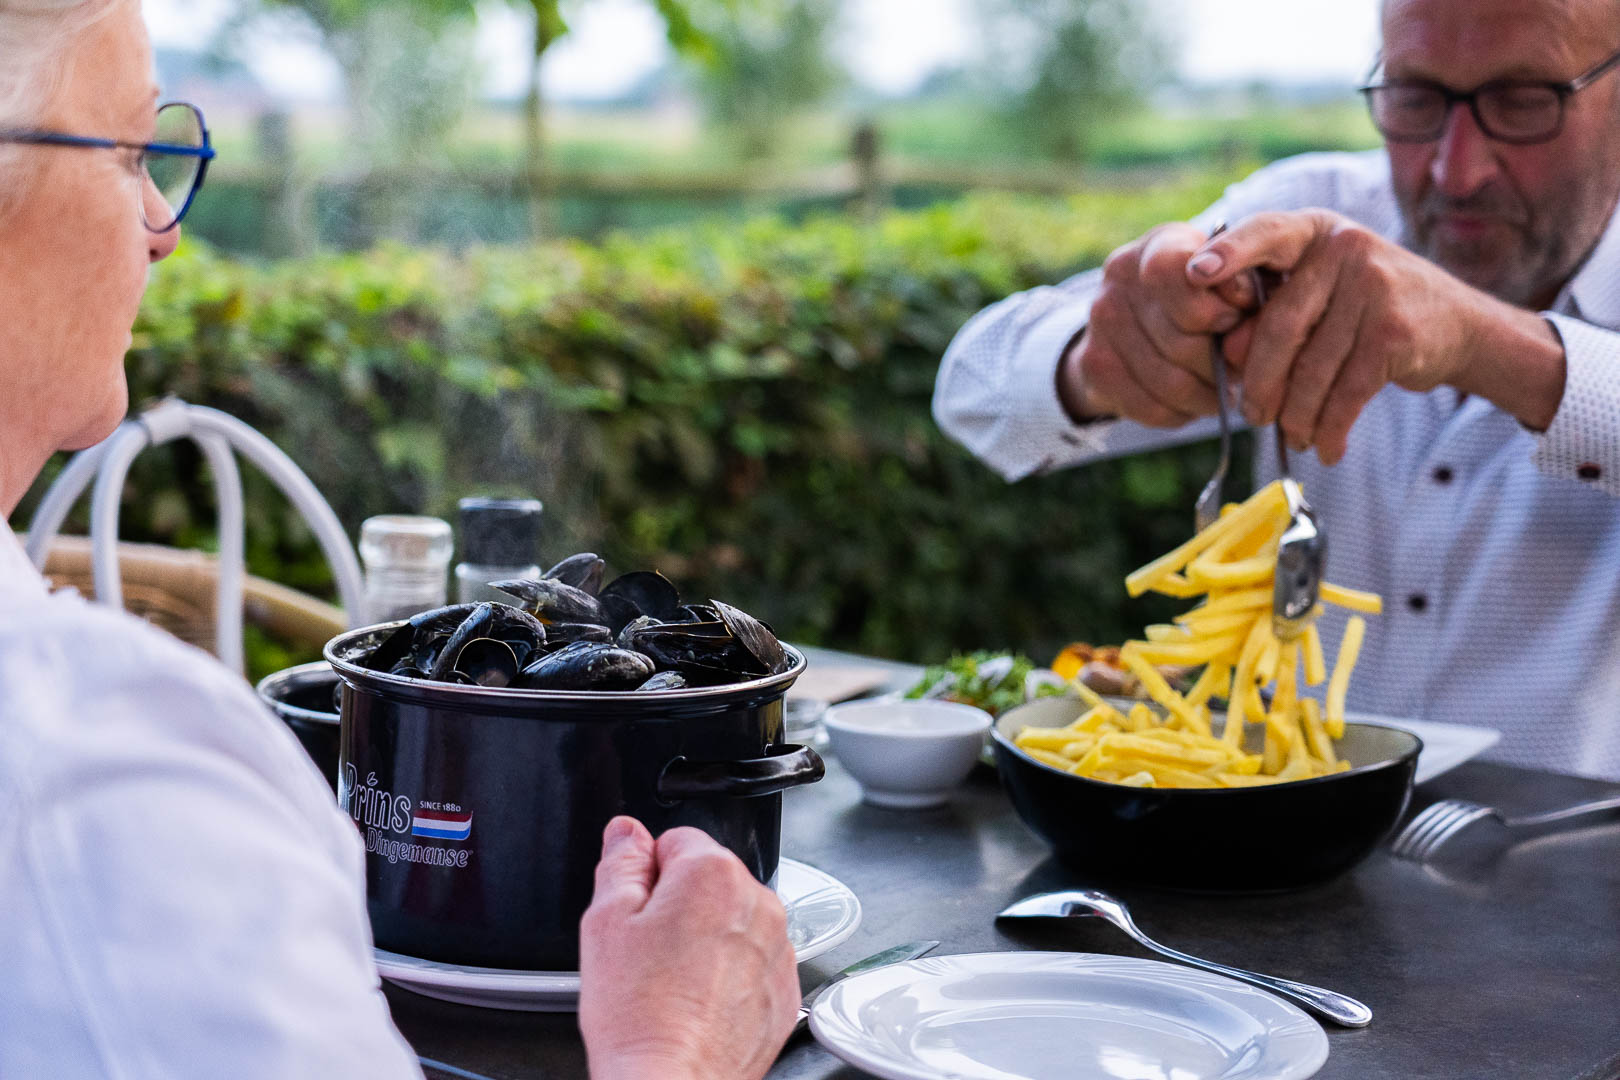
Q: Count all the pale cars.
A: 0